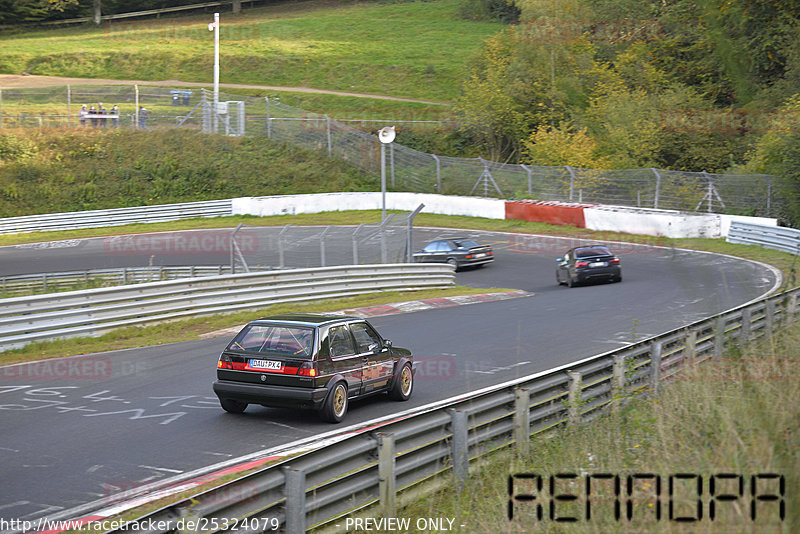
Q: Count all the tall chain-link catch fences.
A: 2